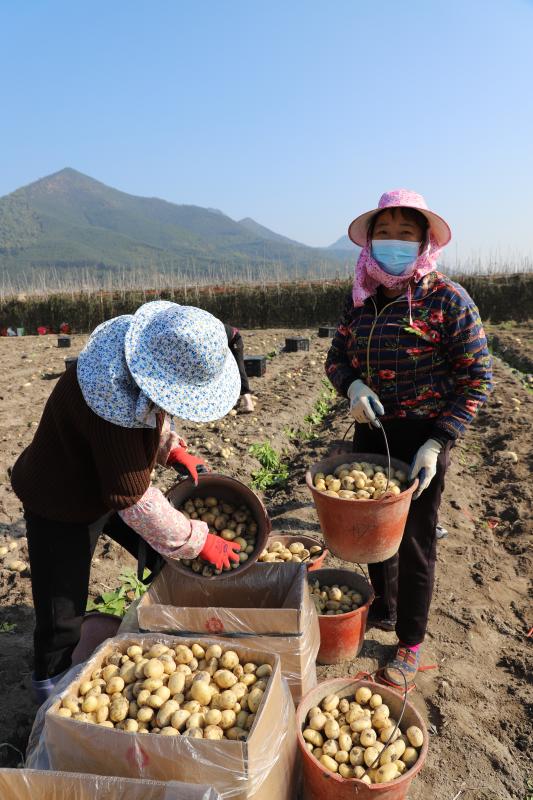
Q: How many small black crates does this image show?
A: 5